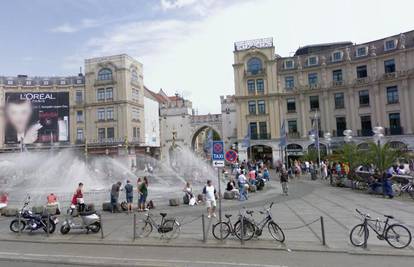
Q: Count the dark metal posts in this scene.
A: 8